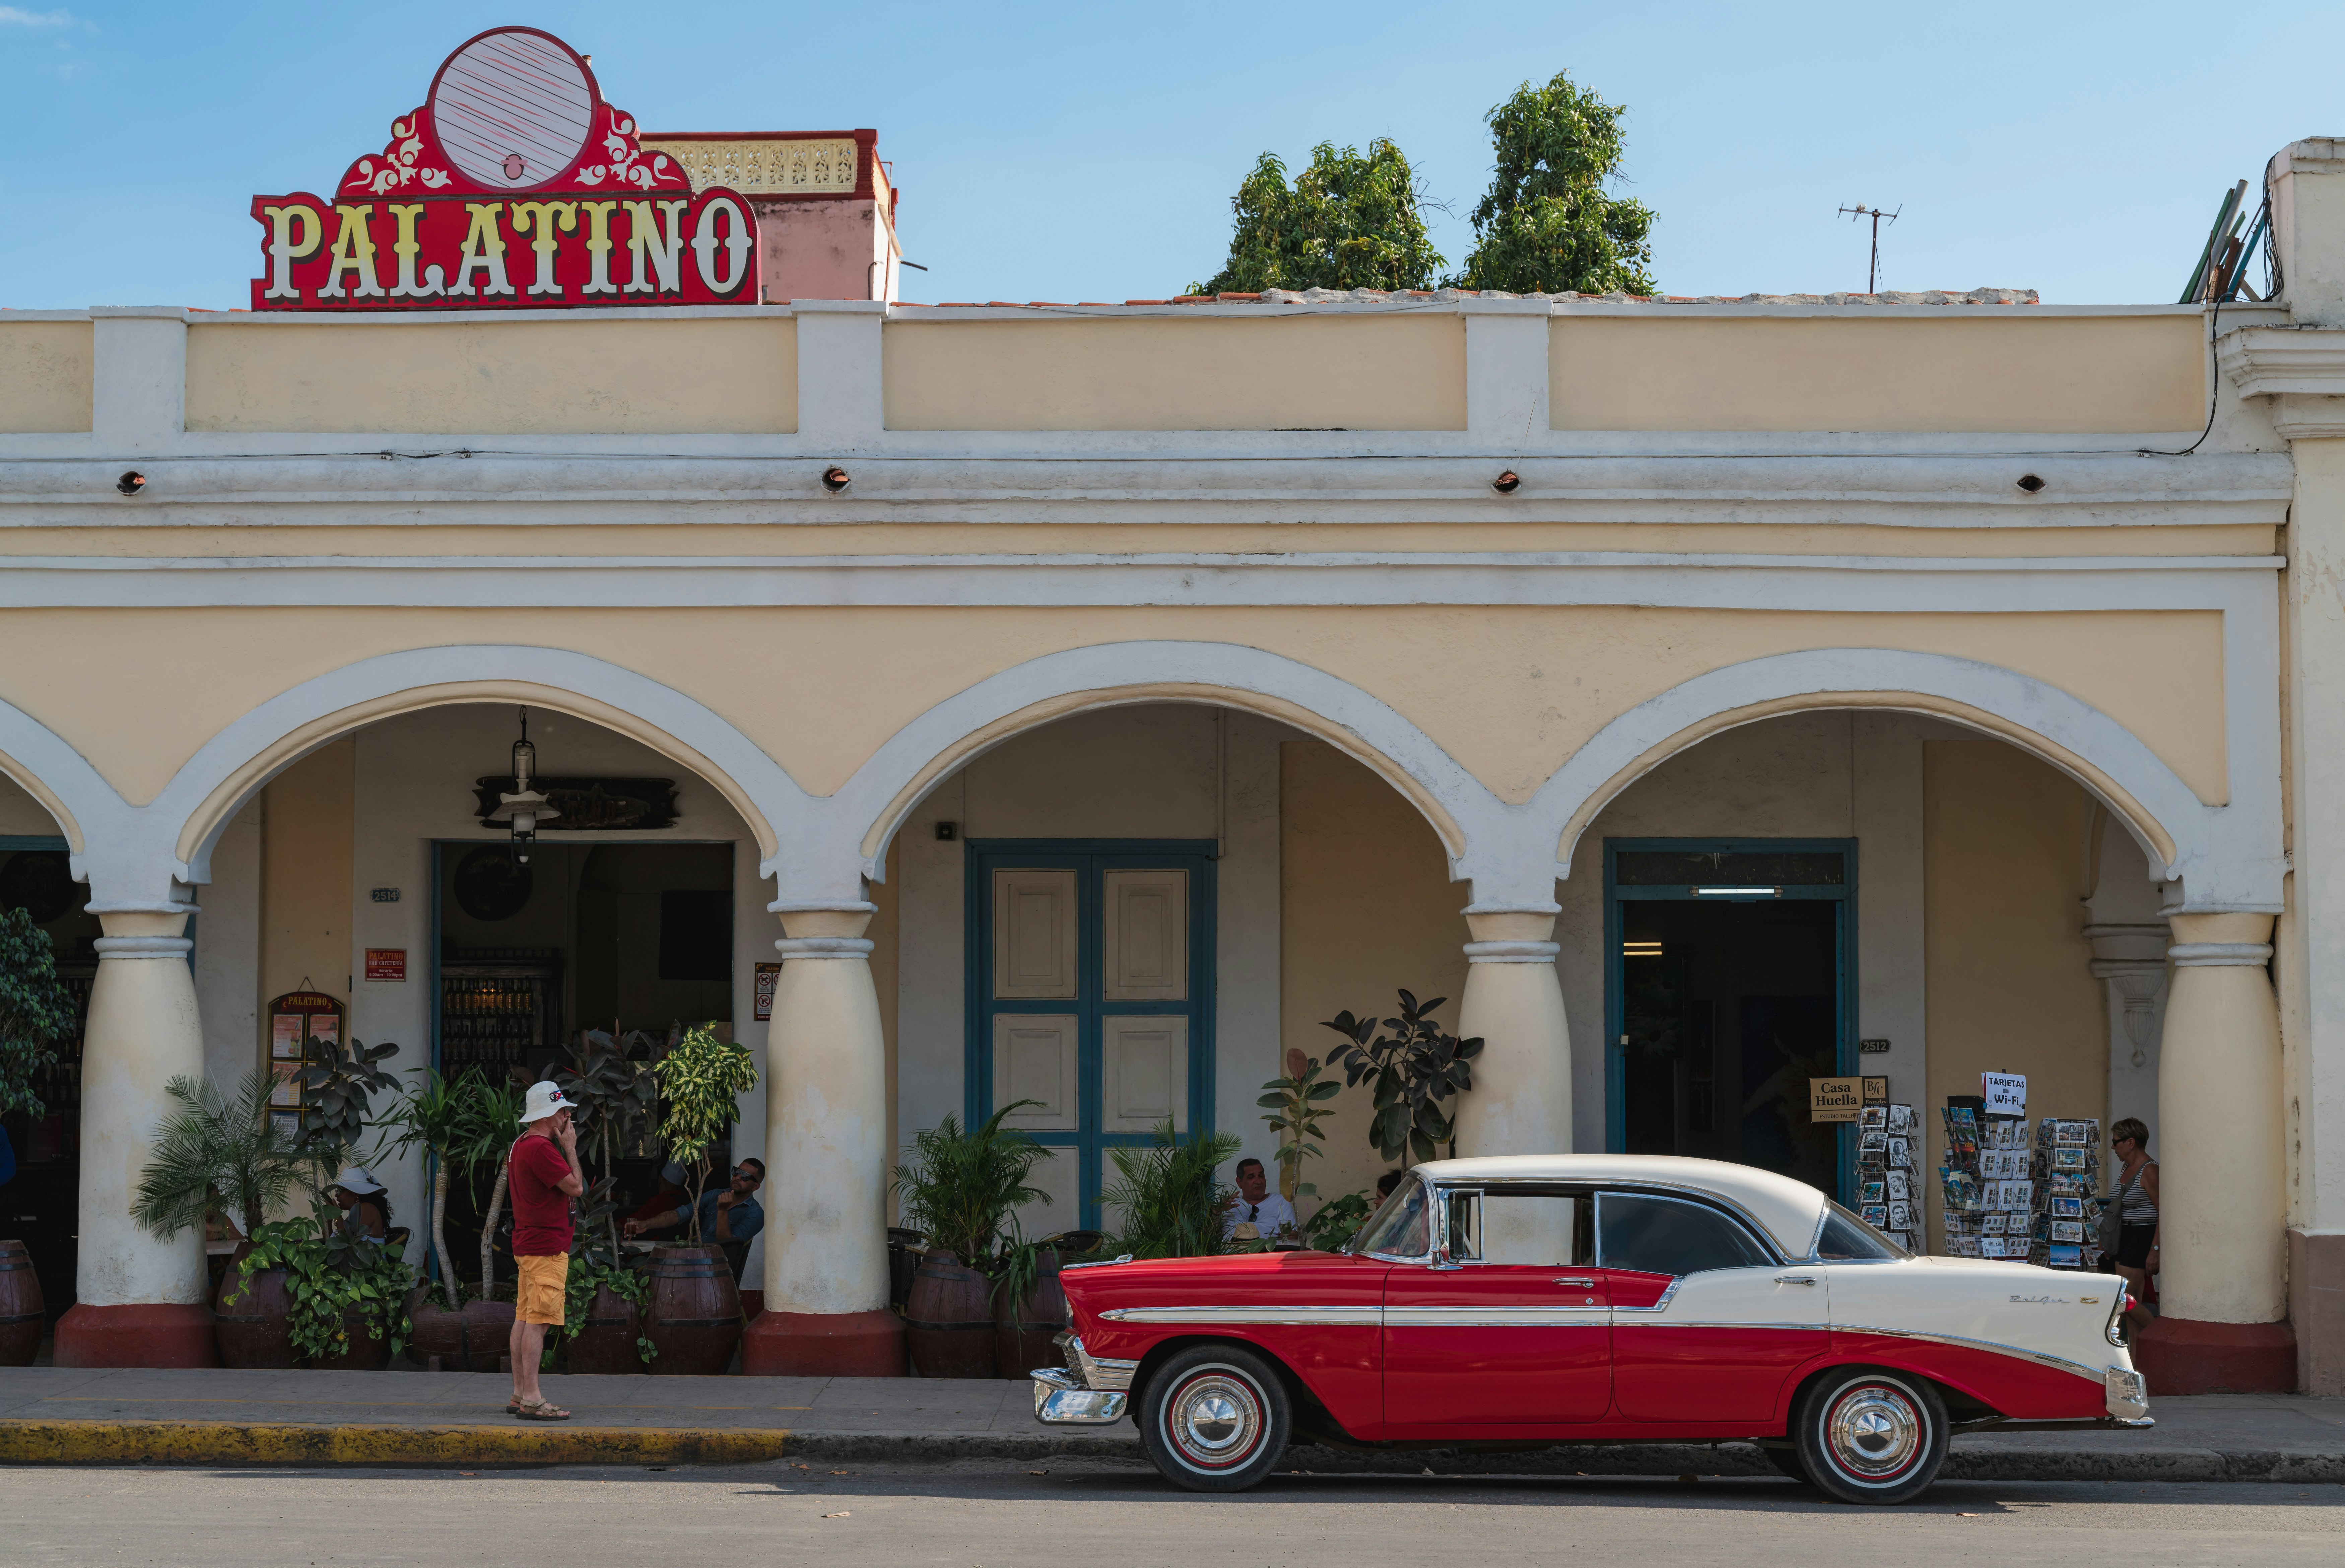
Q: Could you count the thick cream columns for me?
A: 4